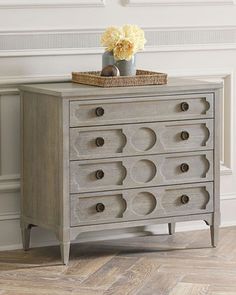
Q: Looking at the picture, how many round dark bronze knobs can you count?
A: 8